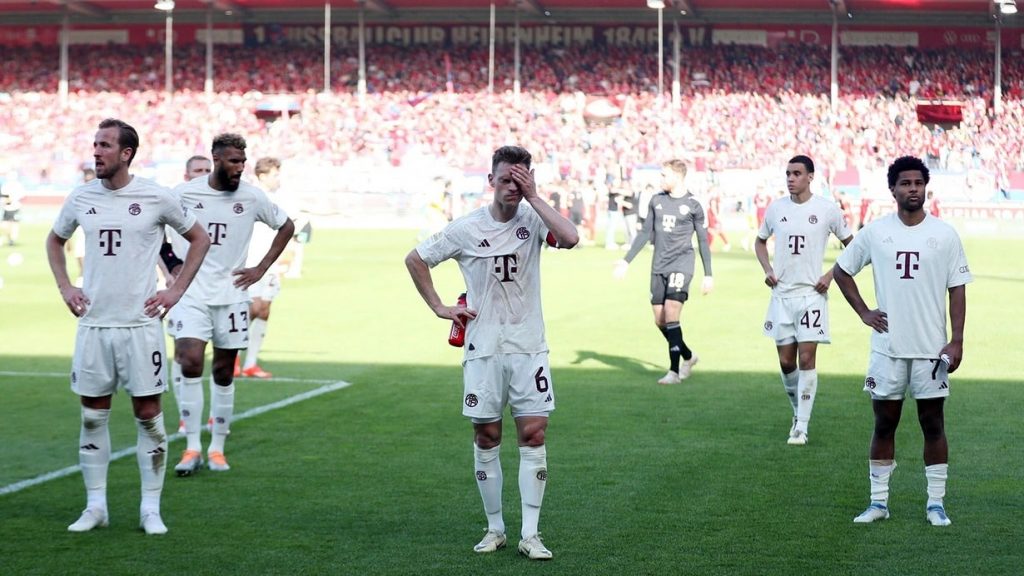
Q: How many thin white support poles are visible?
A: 11